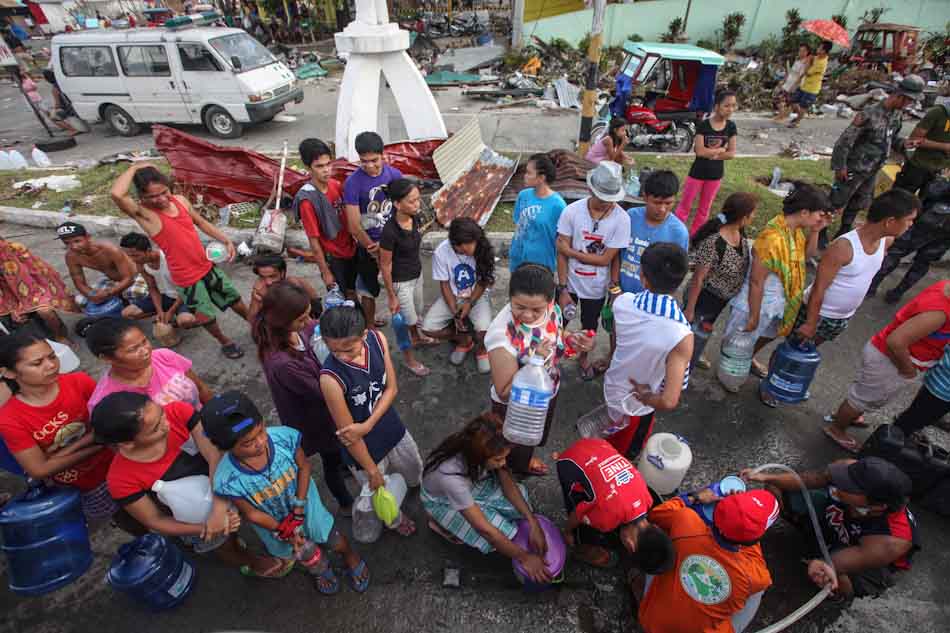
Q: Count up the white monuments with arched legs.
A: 1